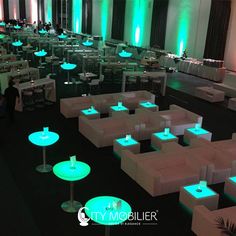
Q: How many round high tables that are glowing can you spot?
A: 13